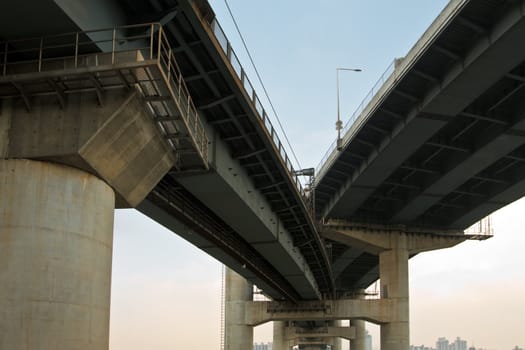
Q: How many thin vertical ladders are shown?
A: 1